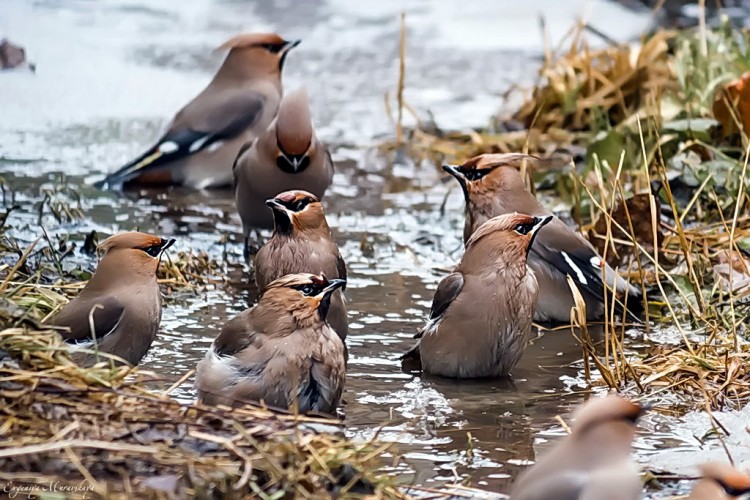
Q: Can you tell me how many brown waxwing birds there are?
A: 9